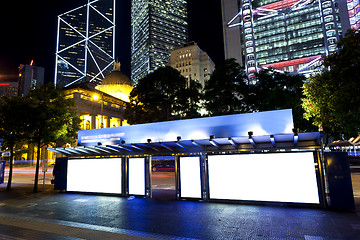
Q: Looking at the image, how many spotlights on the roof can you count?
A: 8